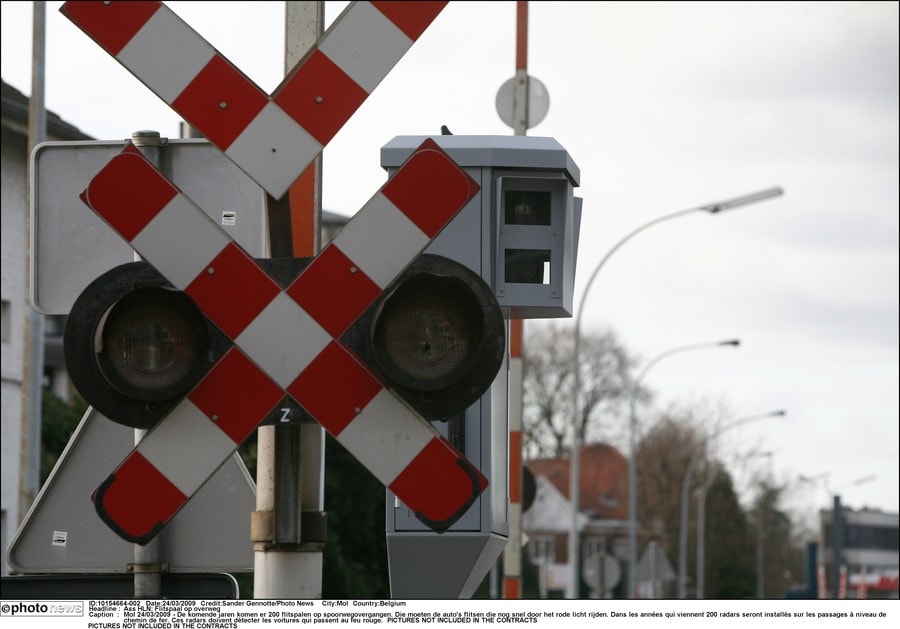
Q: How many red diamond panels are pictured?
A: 12